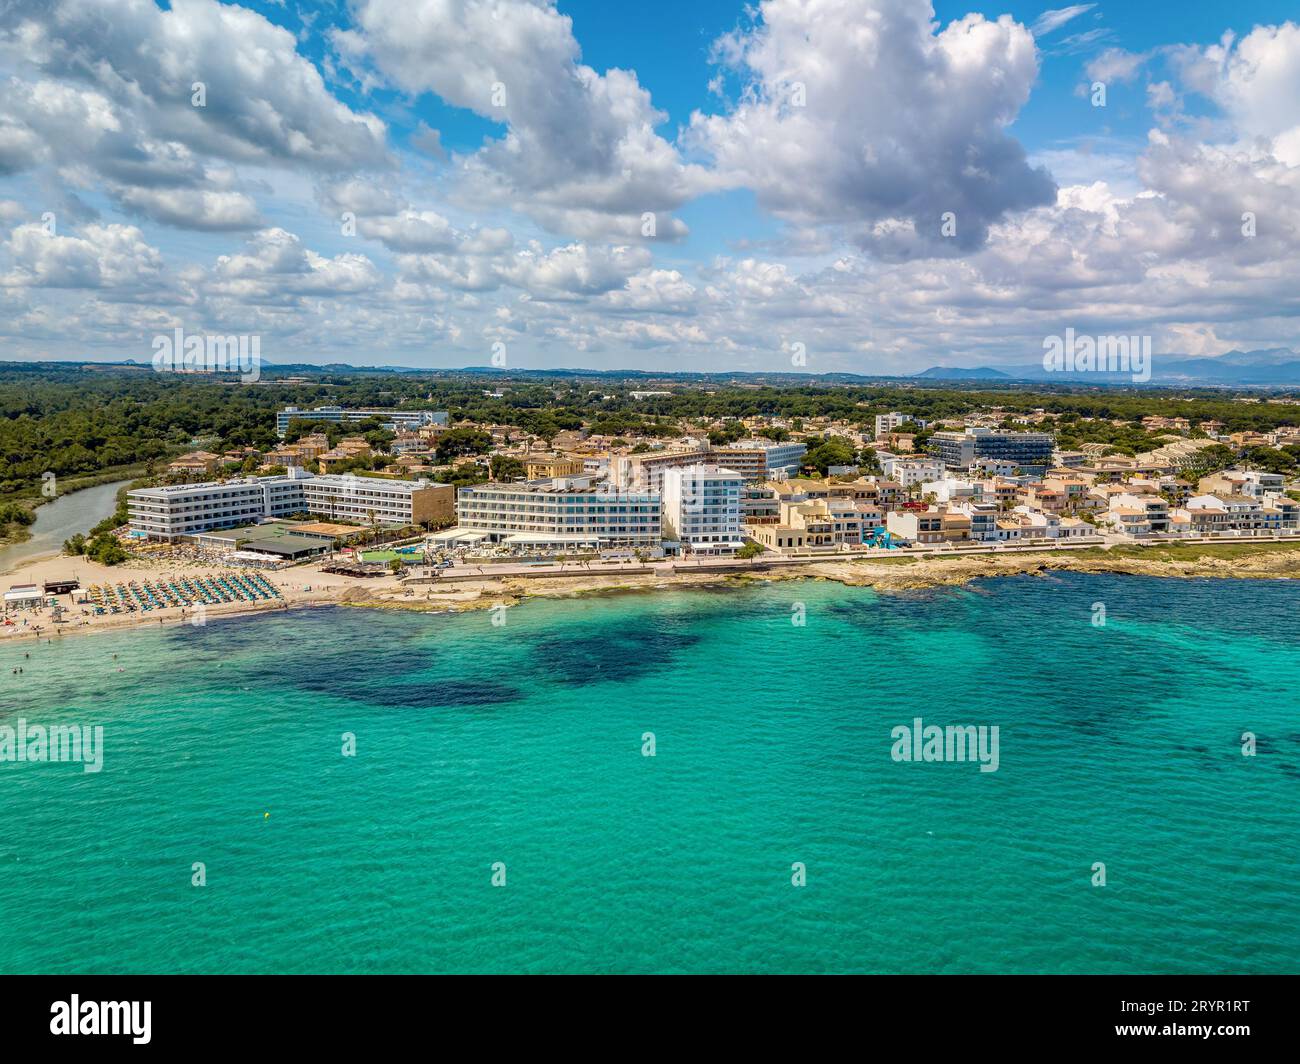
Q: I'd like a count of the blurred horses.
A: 0